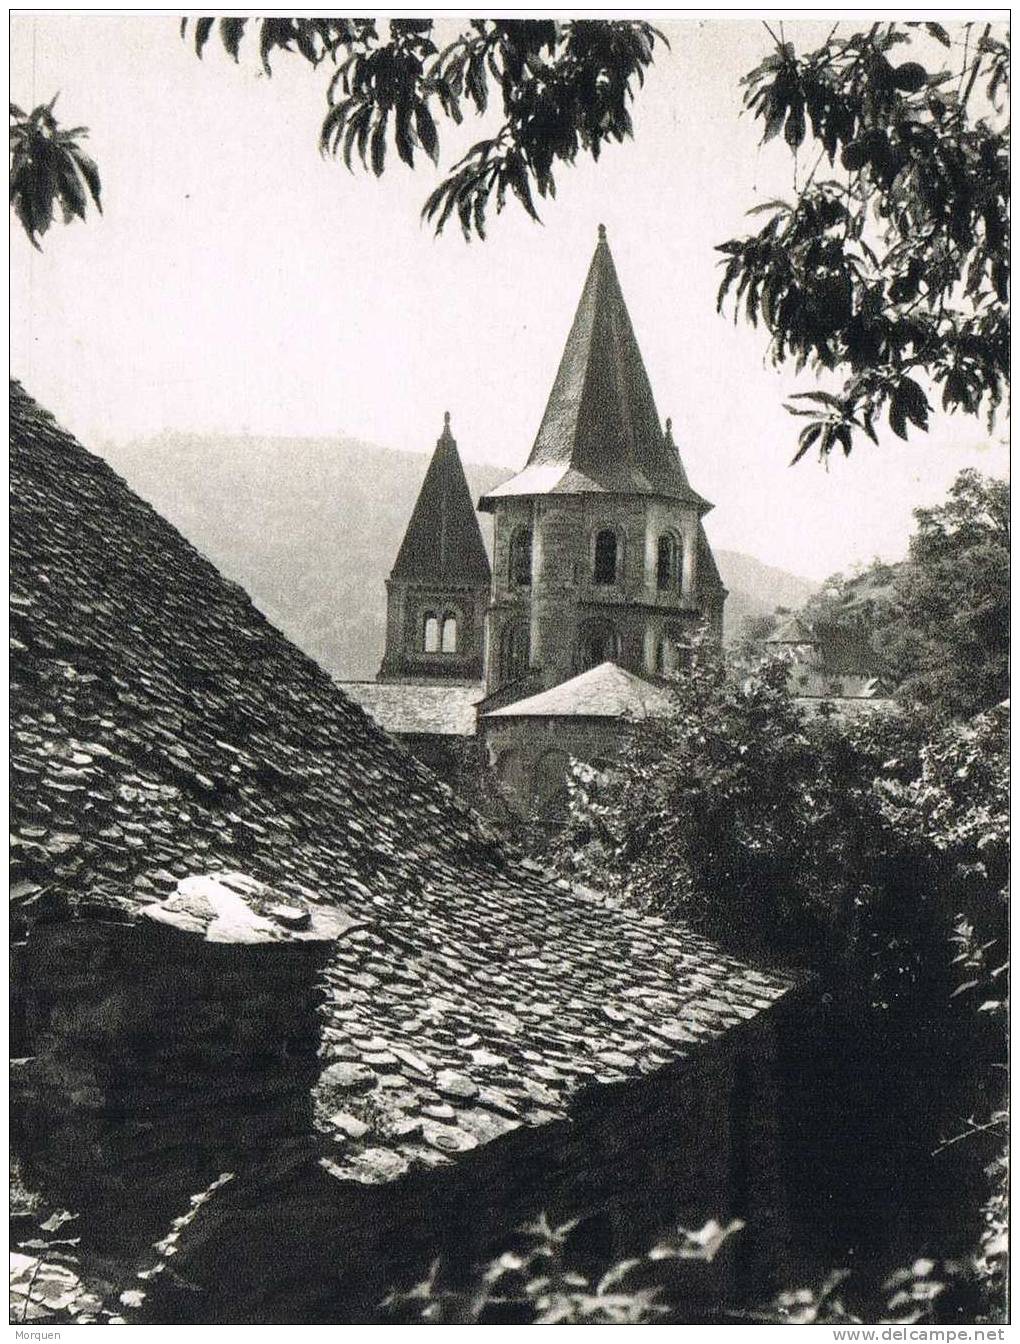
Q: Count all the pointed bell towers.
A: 3